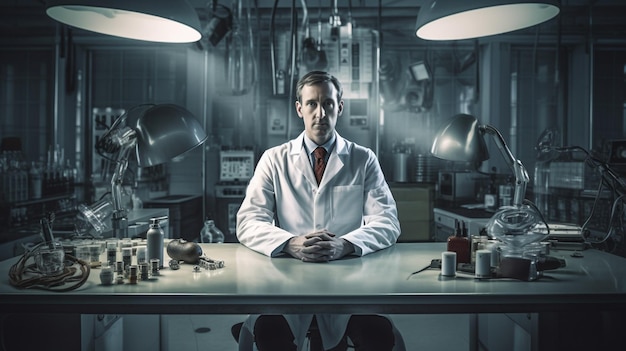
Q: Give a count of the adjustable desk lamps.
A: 2